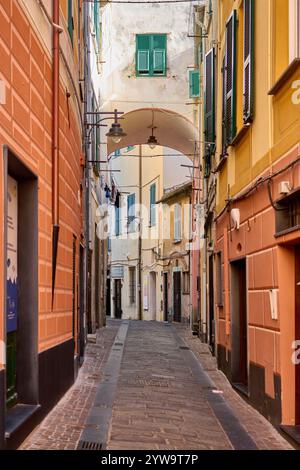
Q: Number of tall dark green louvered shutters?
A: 3